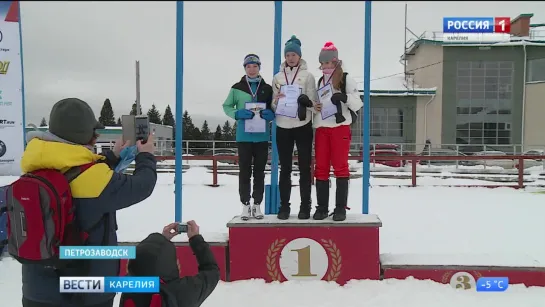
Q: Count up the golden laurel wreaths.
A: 2